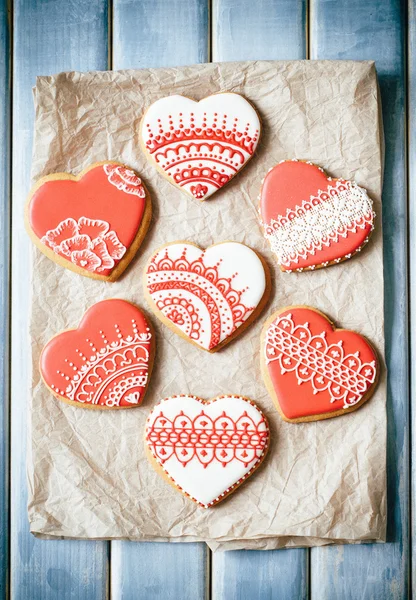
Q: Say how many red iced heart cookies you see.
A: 4